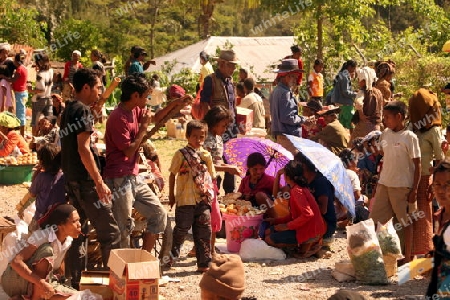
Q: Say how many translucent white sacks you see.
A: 2